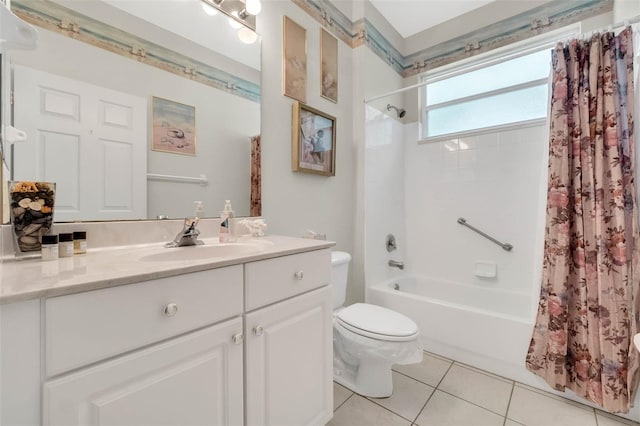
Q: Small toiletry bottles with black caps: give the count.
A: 3